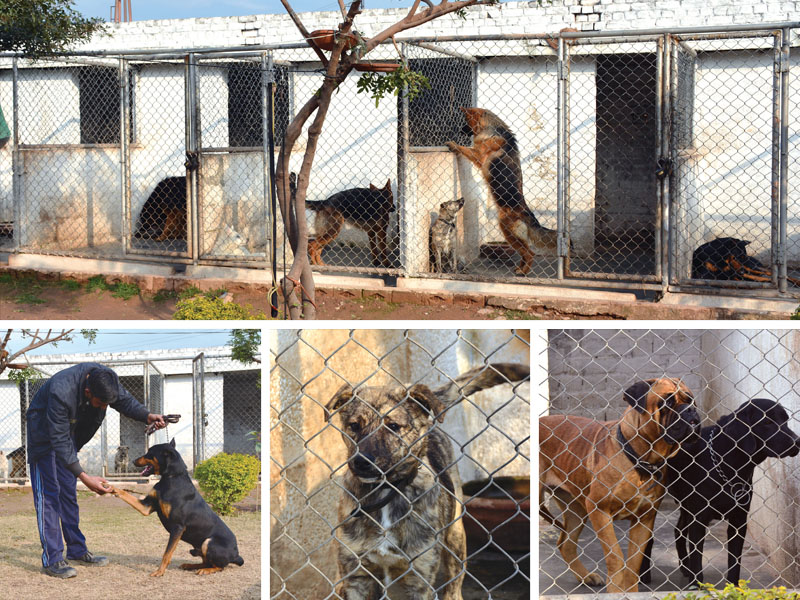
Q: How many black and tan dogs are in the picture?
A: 5